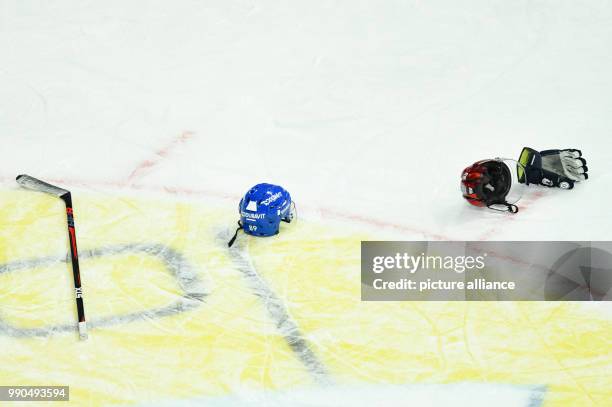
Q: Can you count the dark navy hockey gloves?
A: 1